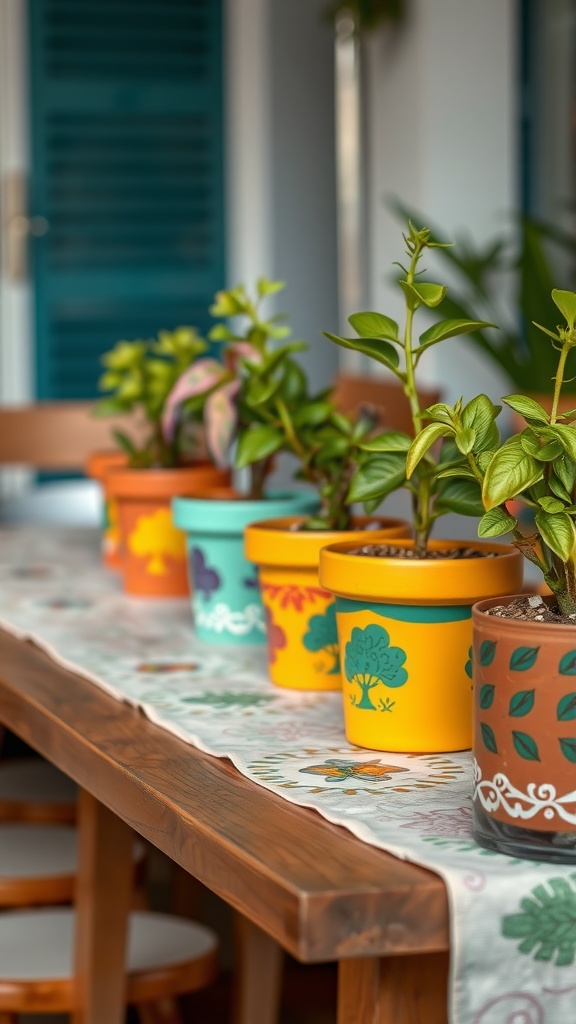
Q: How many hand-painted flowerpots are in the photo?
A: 6